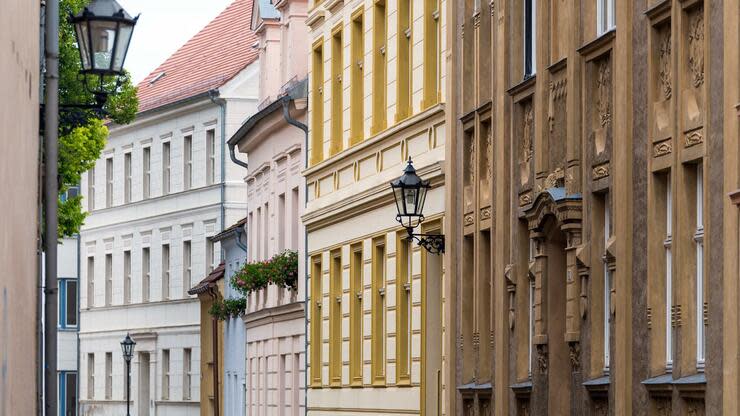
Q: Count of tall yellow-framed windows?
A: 11